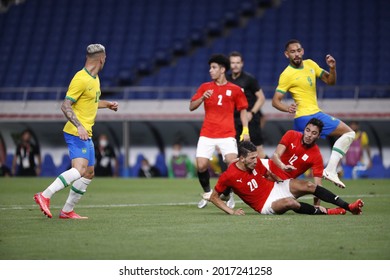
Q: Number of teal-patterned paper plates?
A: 0